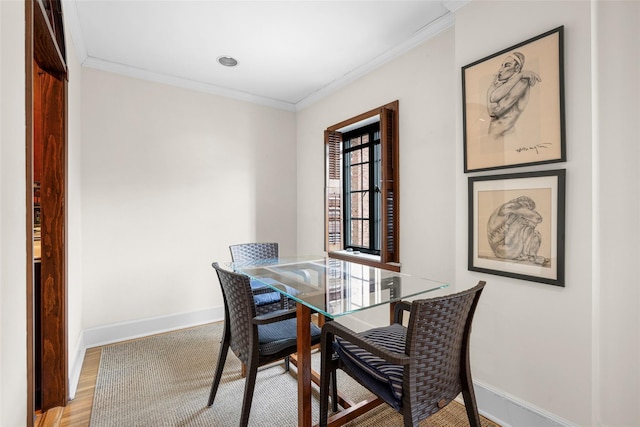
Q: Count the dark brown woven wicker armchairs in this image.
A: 3